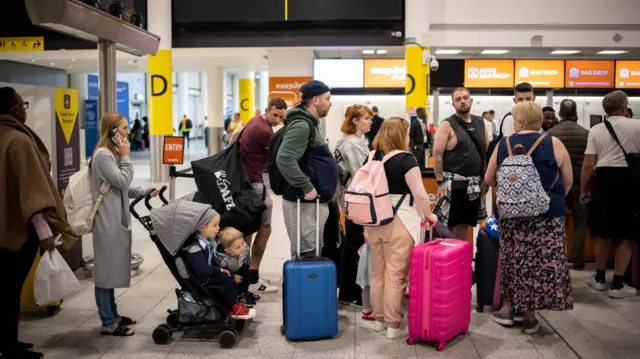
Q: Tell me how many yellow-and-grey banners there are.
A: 1